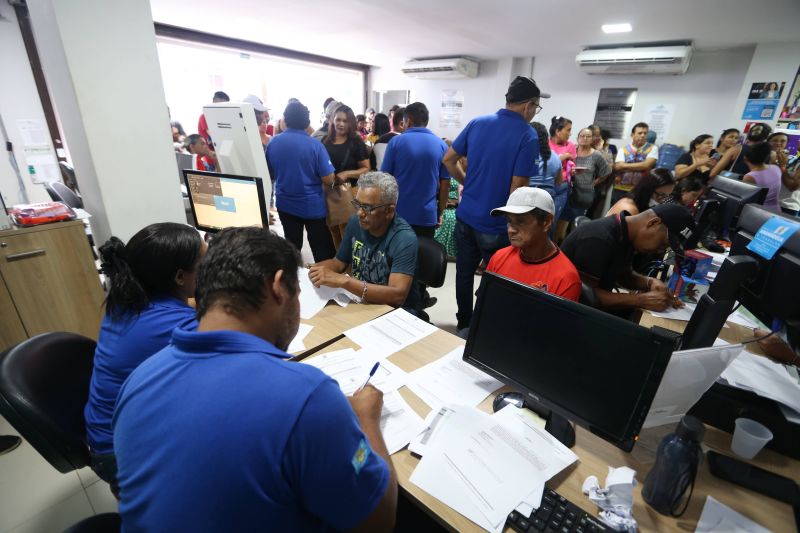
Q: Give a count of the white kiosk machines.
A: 1